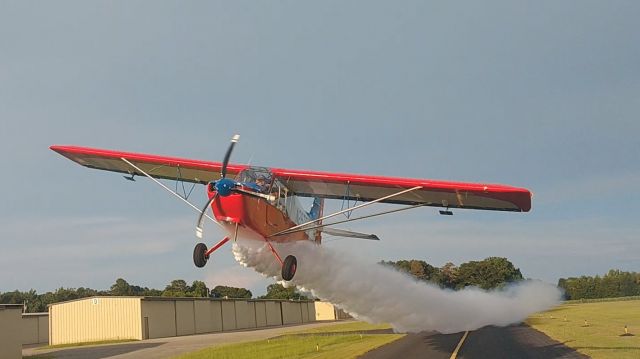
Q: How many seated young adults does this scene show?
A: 1